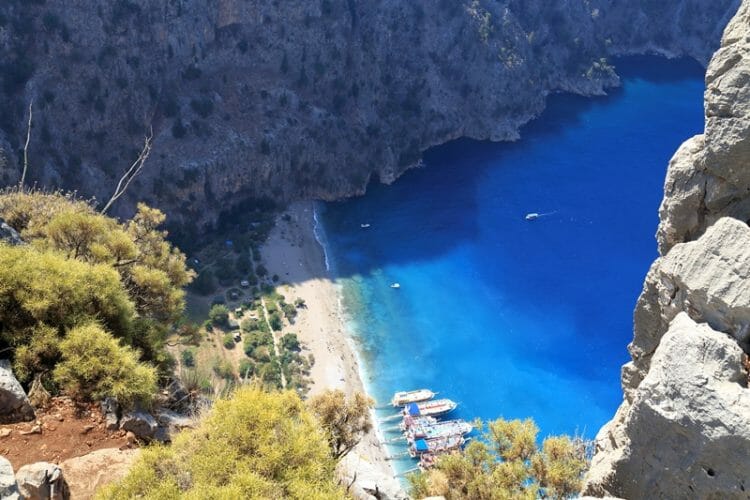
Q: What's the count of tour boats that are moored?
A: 6